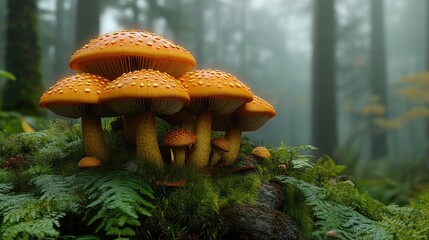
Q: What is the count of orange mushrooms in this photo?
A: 9